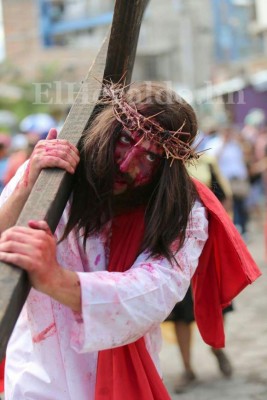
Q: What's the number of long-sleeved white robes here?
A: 1